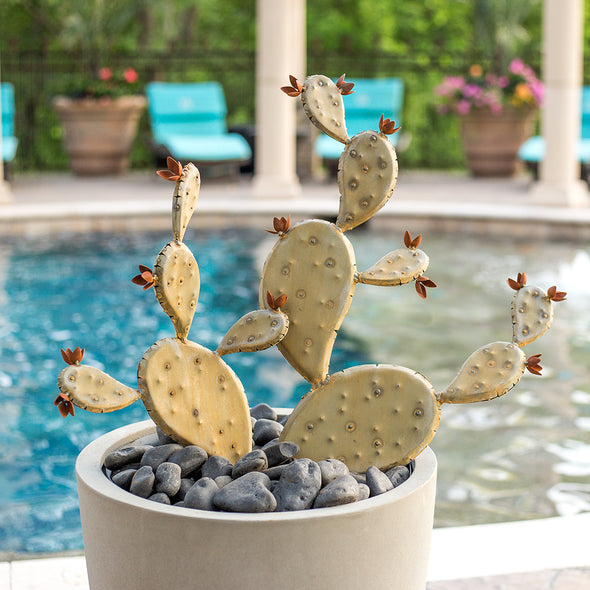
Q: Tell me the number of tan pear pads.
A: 12